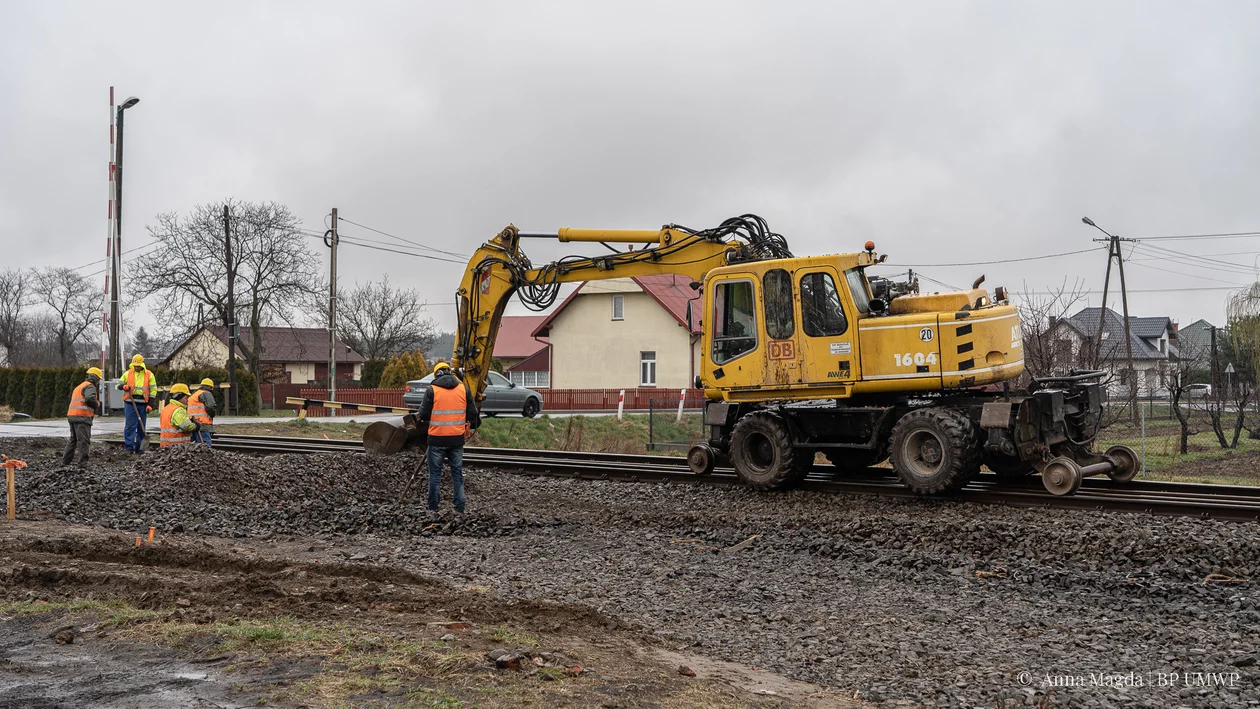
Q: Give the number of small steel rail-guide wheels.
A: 3